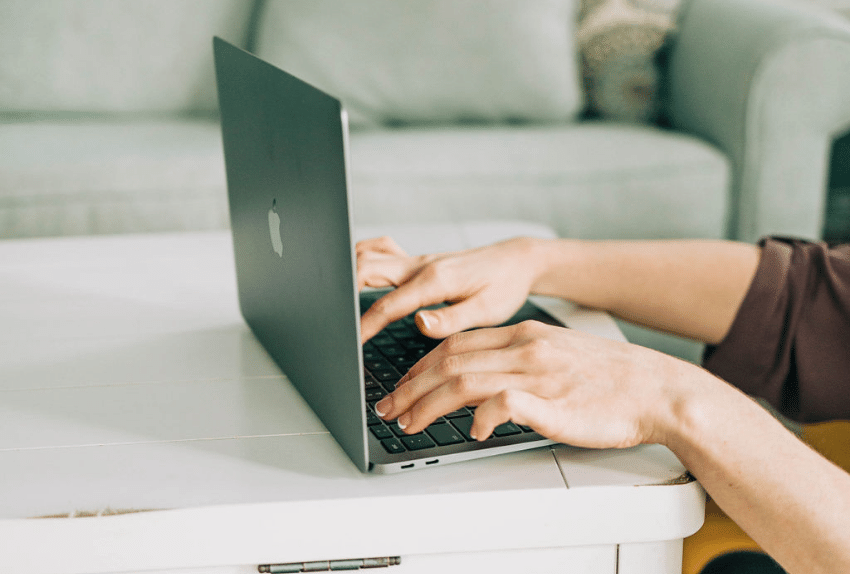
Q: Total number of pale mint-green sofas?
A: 1